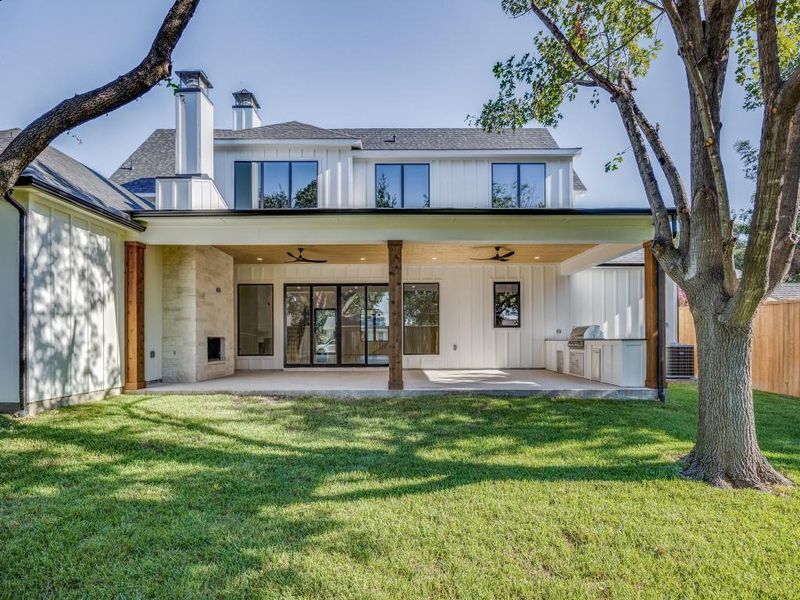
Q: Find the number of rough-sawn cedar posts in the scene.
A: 3